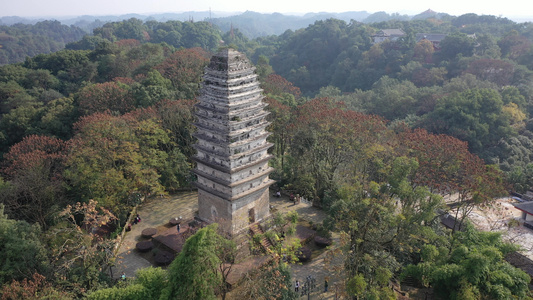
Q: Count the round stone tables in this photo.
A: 6